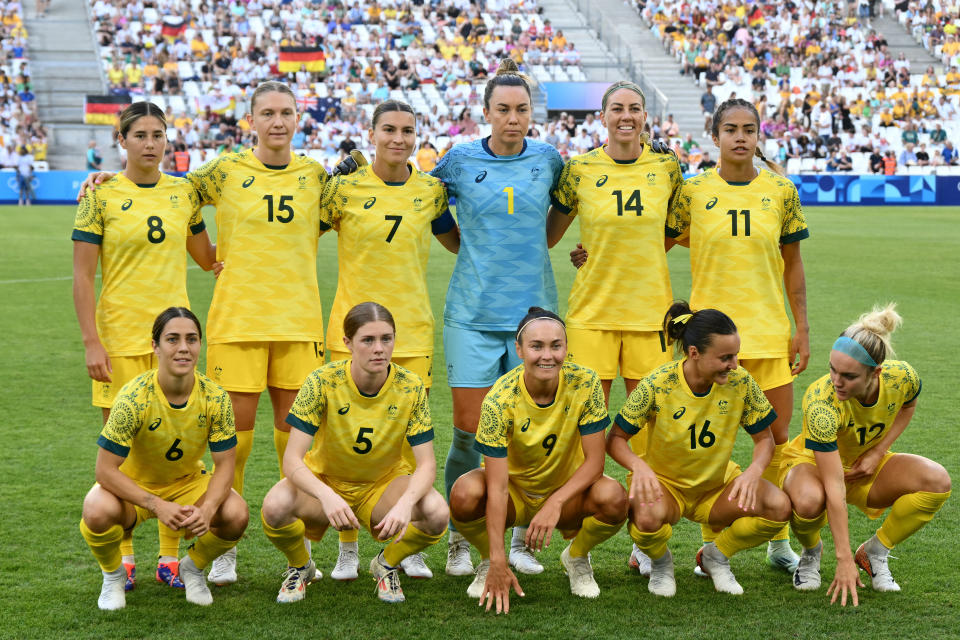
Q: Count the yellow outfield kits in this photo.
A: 10